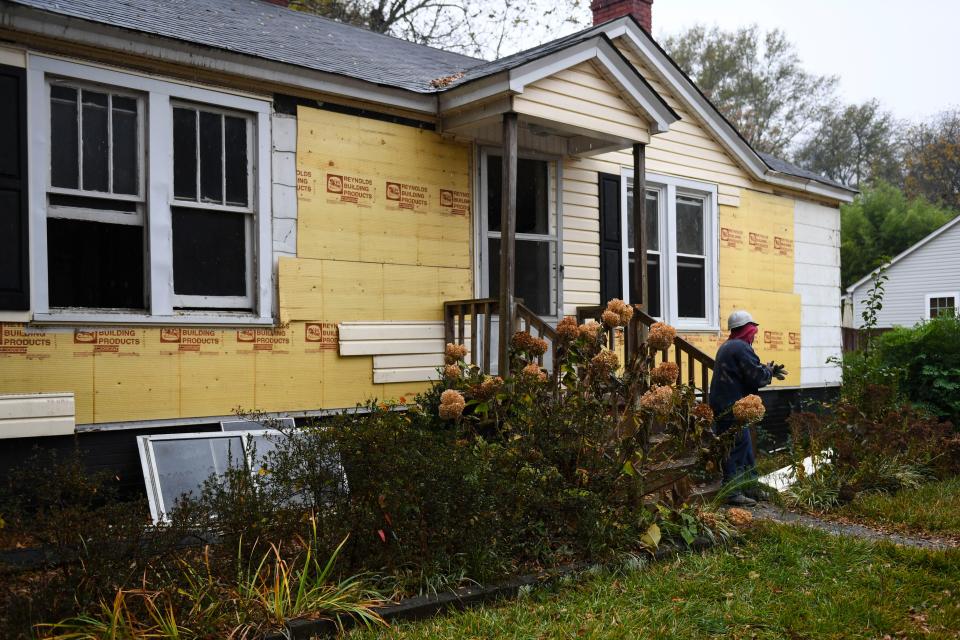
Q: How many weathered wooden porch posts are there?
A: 2